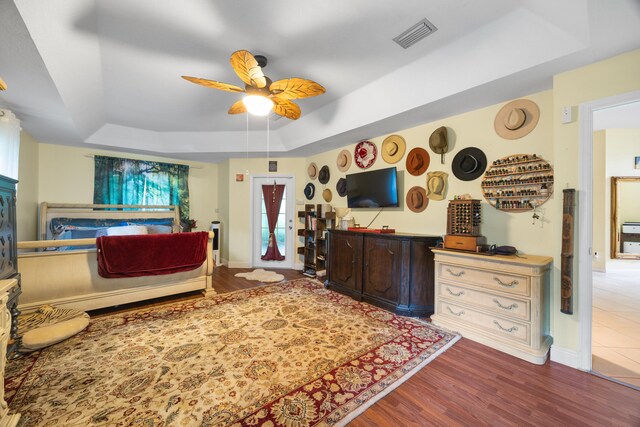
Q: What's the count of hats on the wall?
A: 14